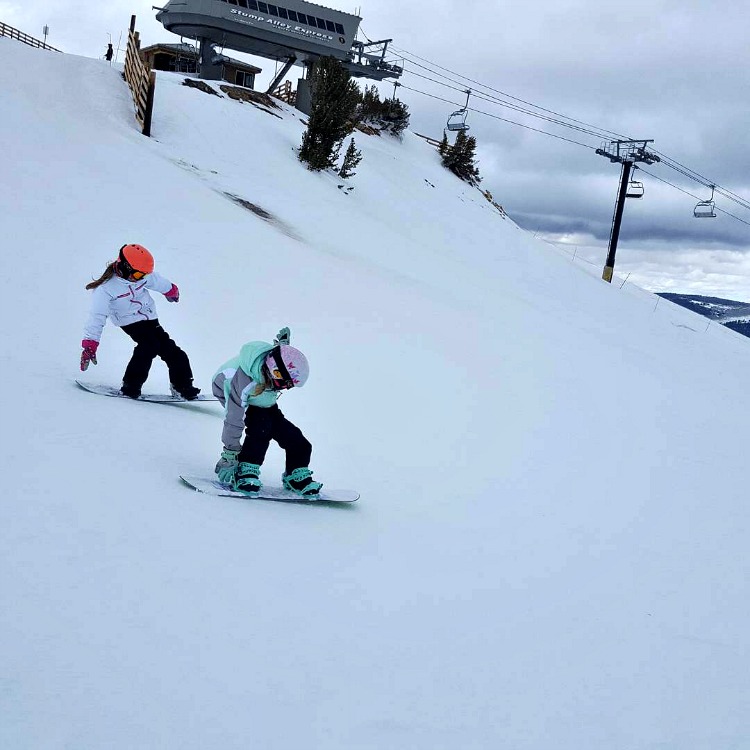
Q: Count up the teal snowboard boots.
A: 2